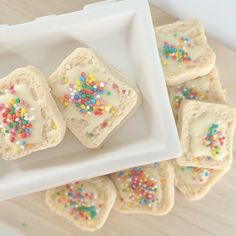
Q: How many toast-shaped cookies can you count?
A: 8